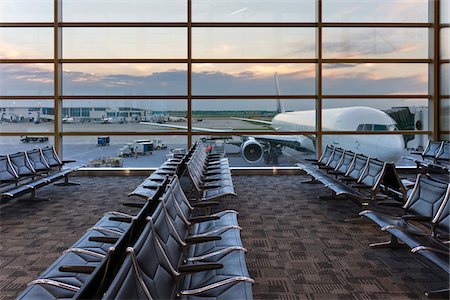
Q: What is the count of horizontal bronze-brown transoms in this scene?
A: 4